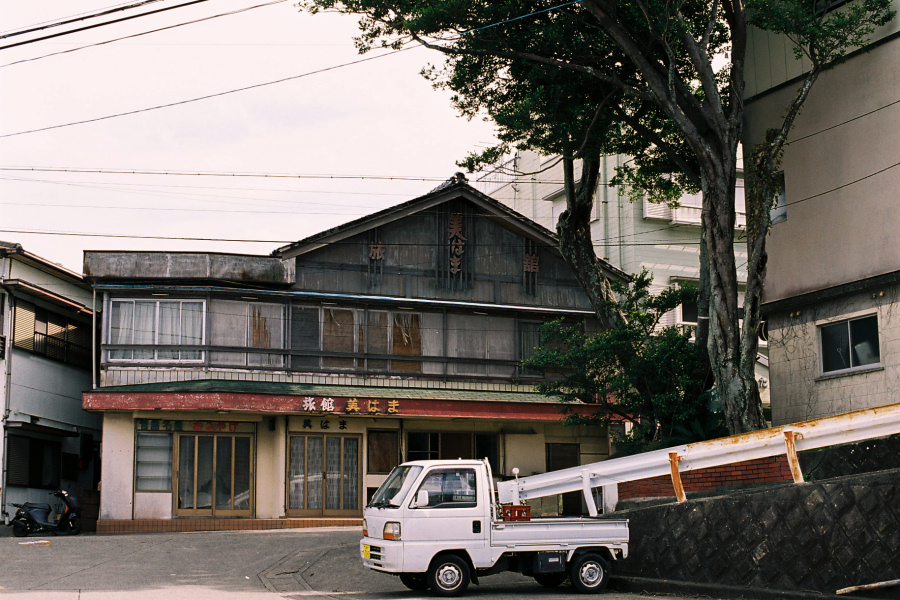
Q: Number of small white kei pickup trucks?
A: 1